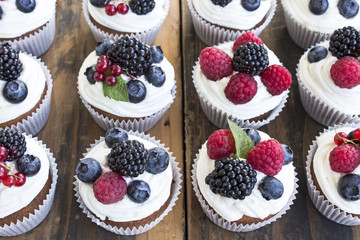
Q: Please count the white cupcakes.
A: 12